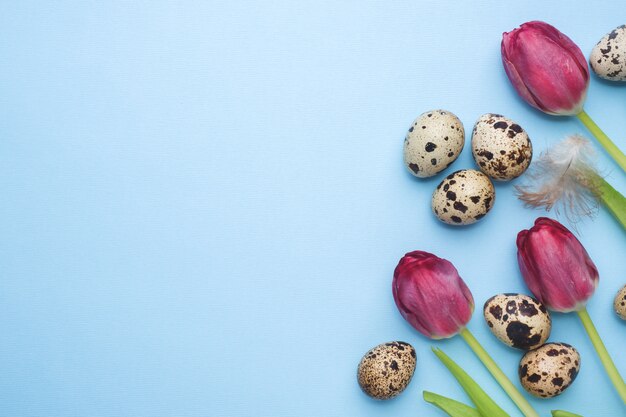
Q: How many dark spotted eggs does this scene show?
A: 8